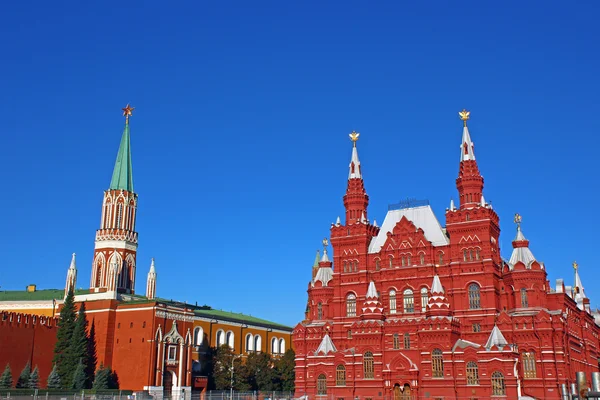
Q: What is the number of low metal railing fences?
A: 1